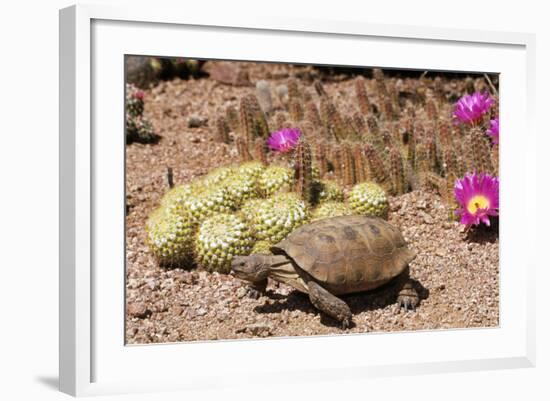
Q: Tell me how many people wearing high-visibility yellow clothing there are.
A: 0